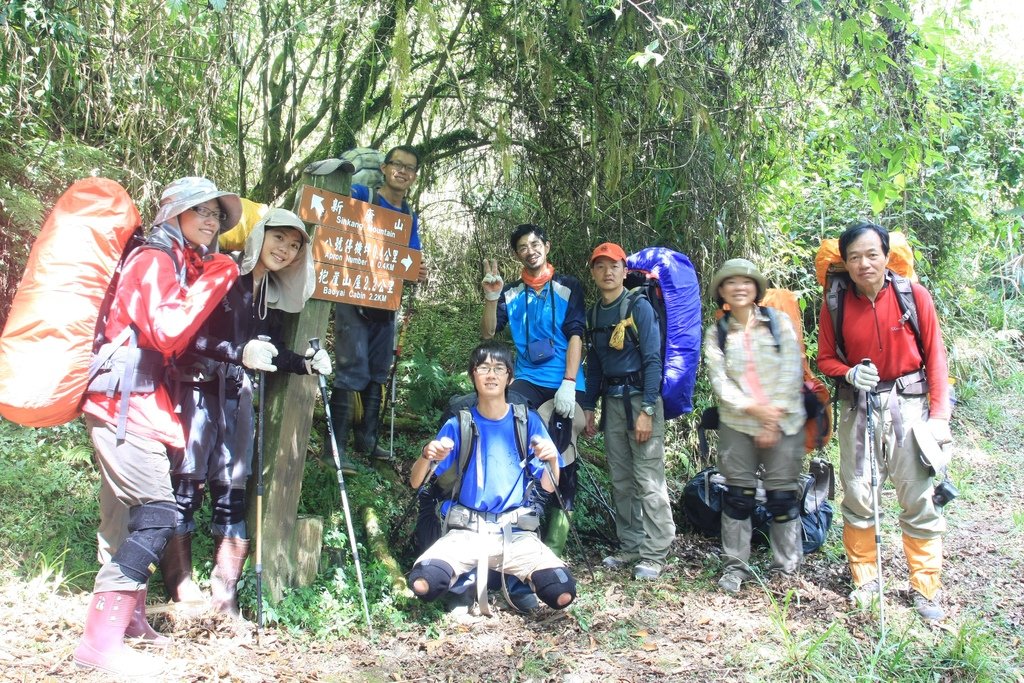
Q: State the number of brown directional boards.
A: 3